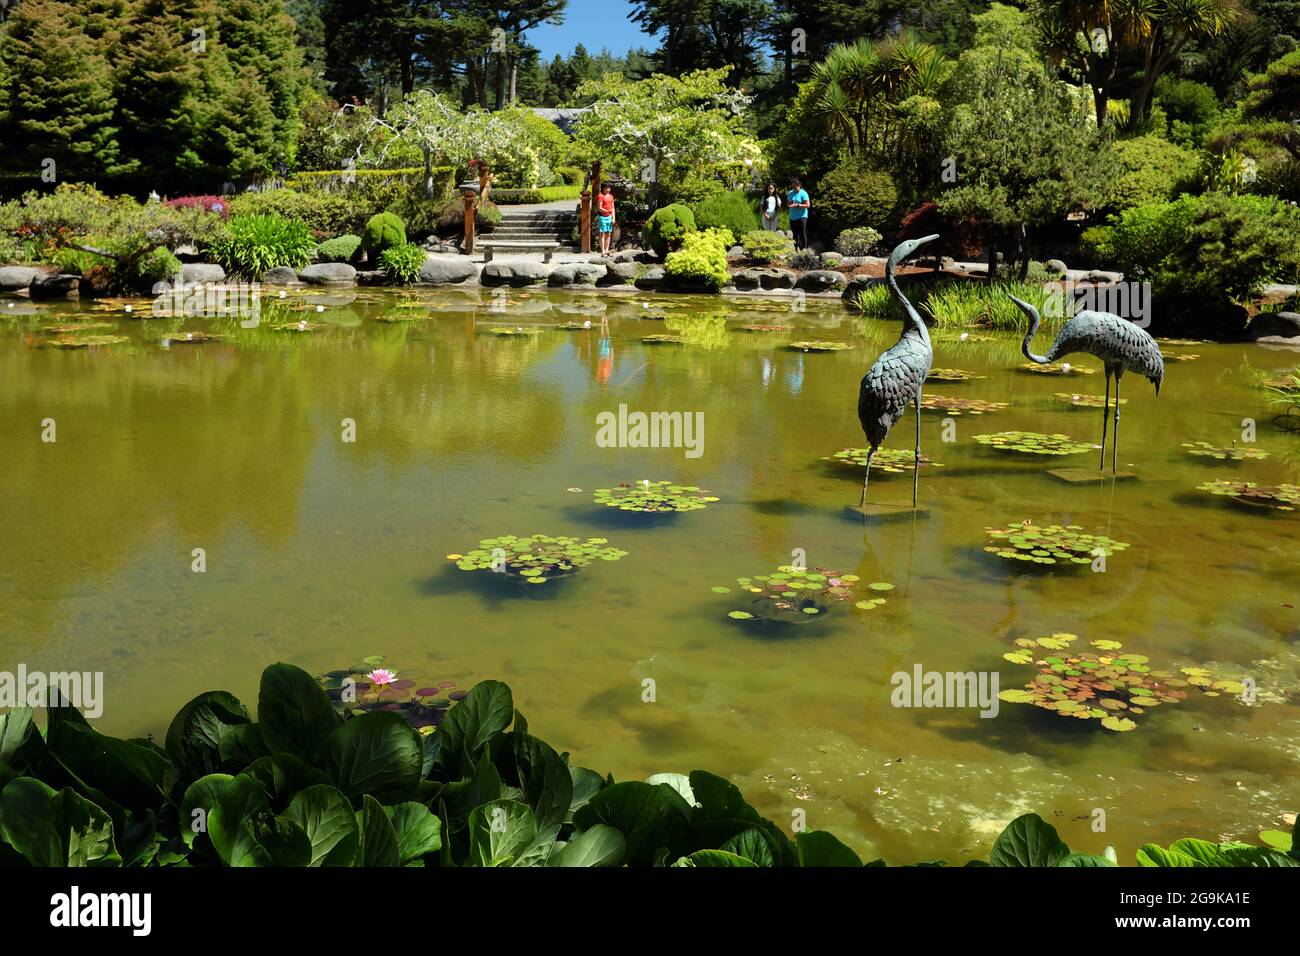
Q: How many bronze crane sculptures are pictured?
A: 2